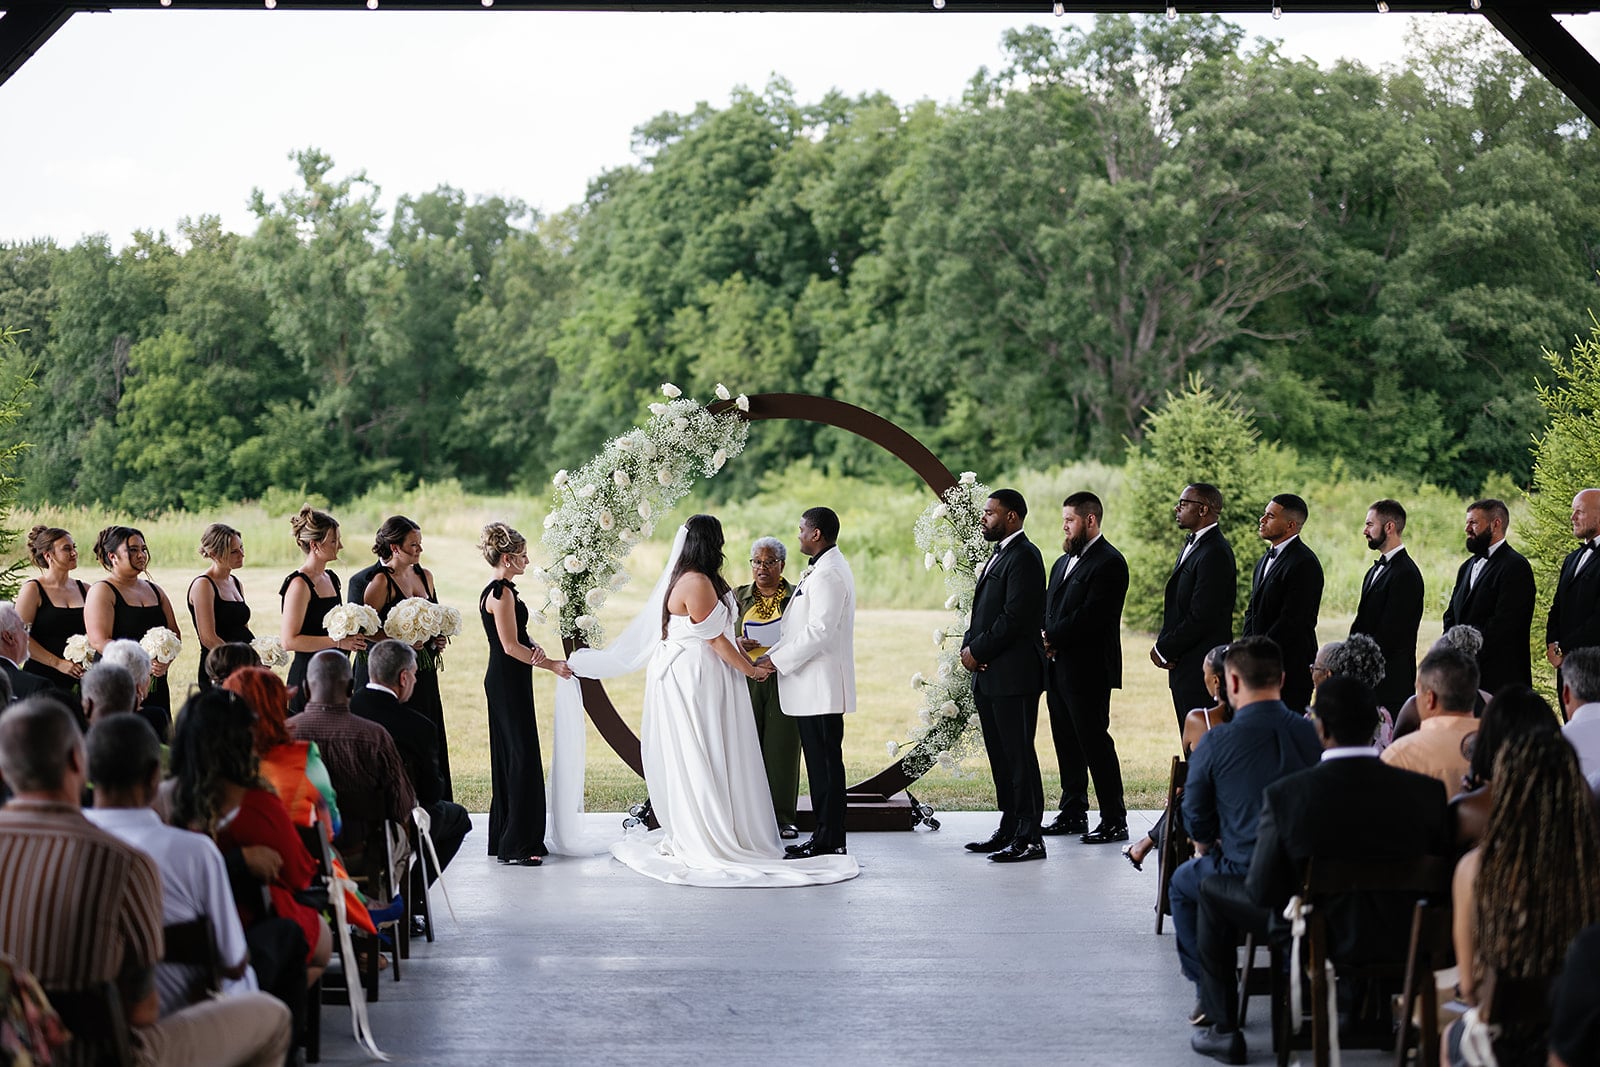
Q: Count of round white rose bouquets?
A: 6